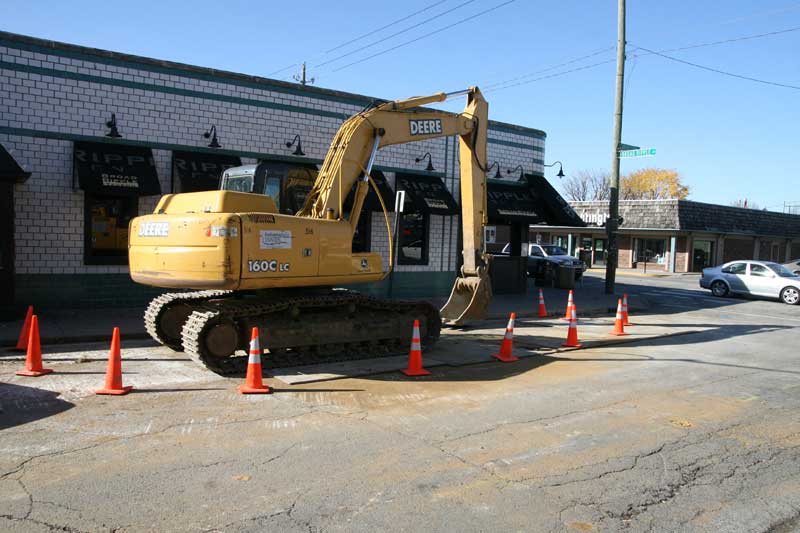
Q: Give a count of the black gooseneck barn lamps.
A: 7